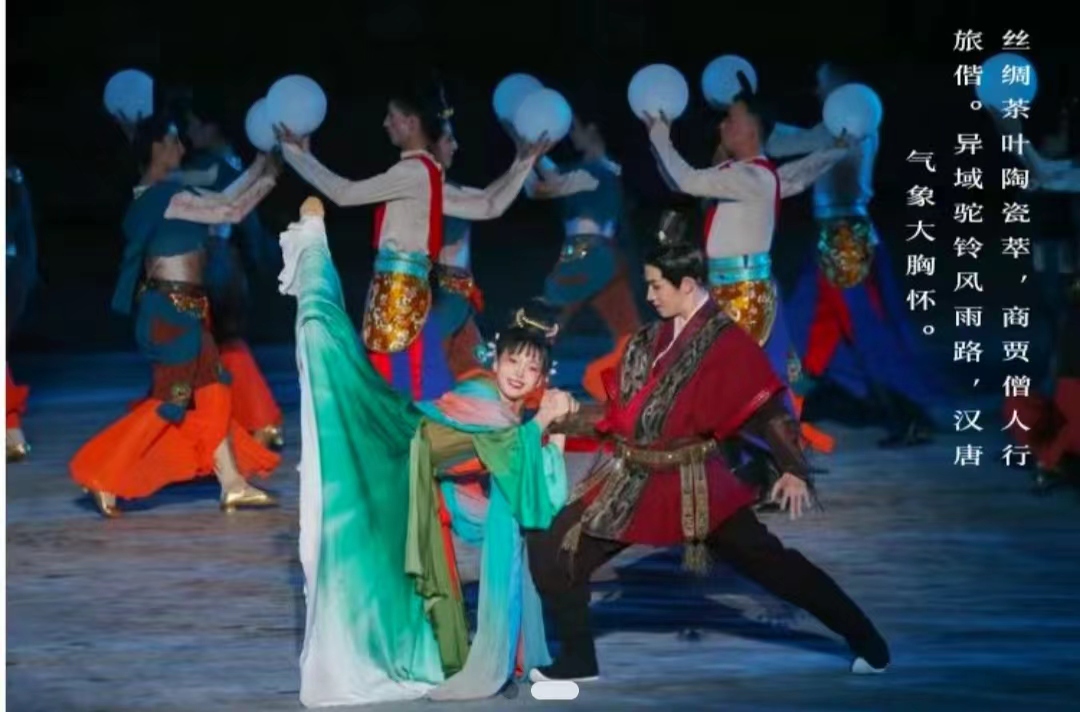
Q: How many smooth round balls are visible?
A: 9